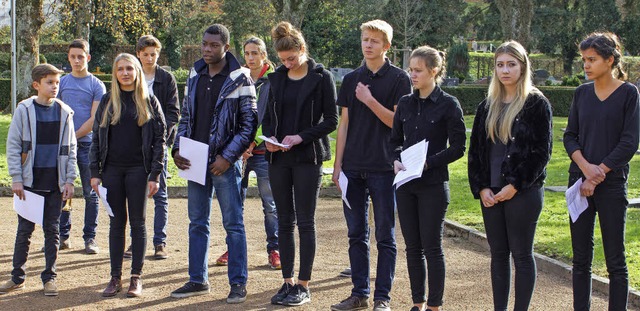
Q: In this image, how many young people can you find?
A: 11